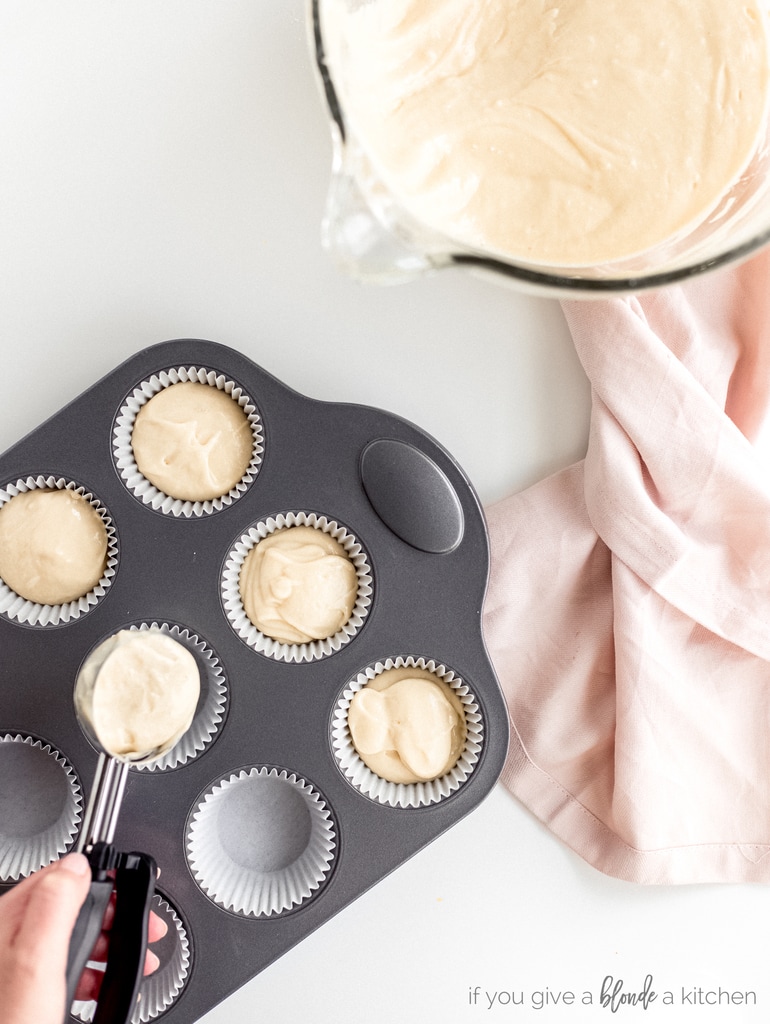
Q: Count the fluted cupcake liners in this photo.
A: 8